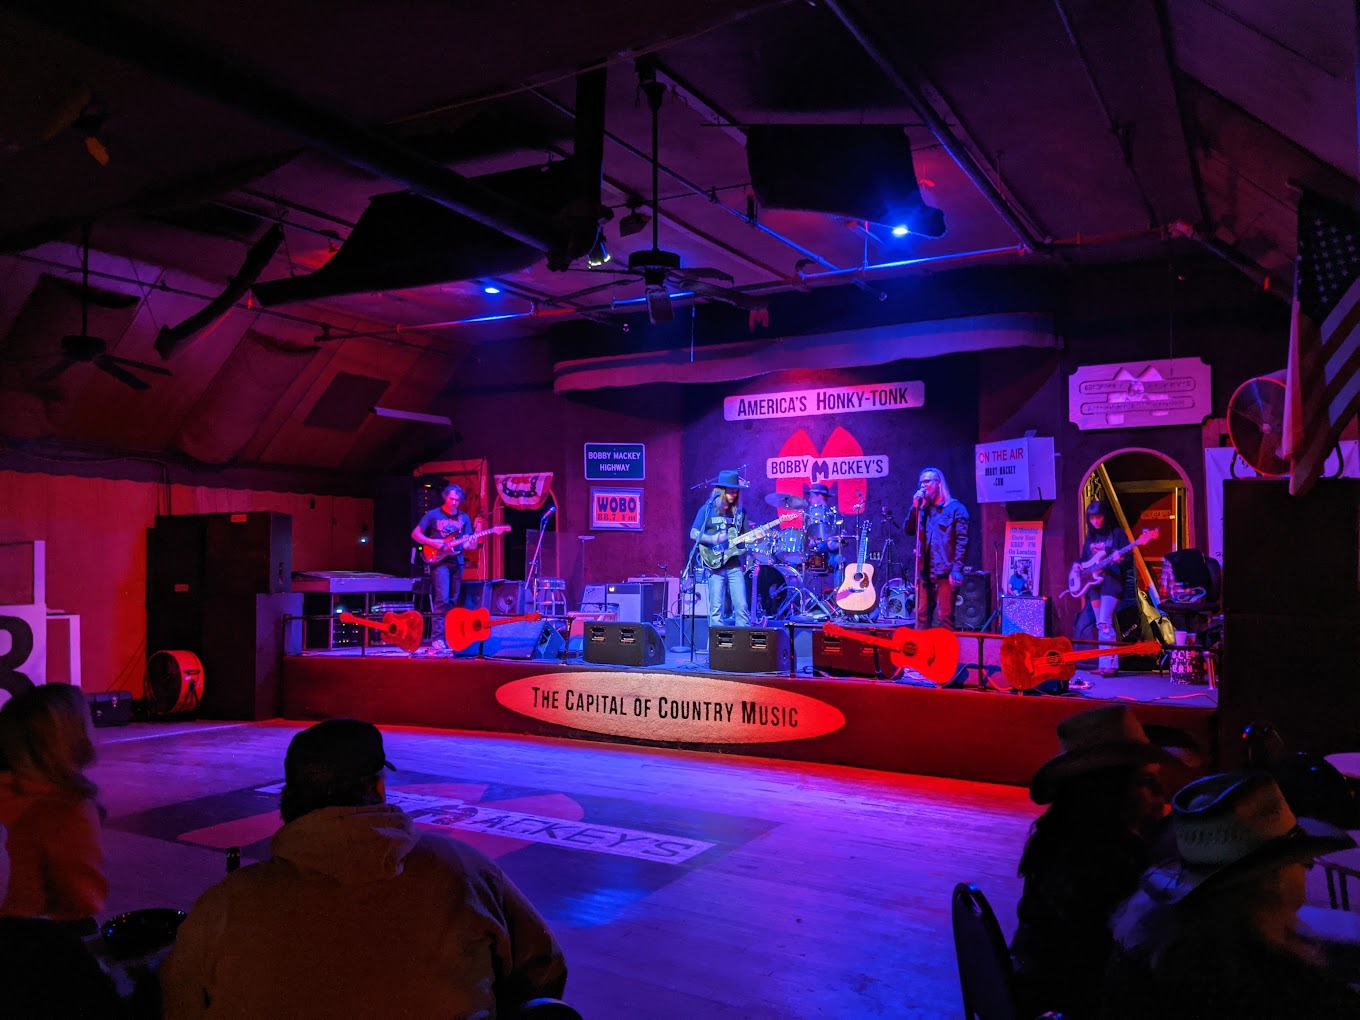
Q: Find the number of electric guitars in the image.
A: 3